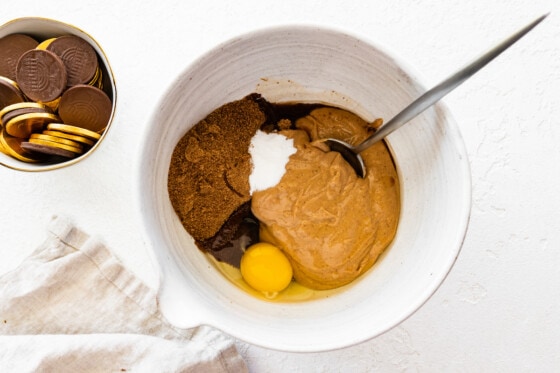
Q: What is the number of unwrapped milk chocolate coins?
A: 7